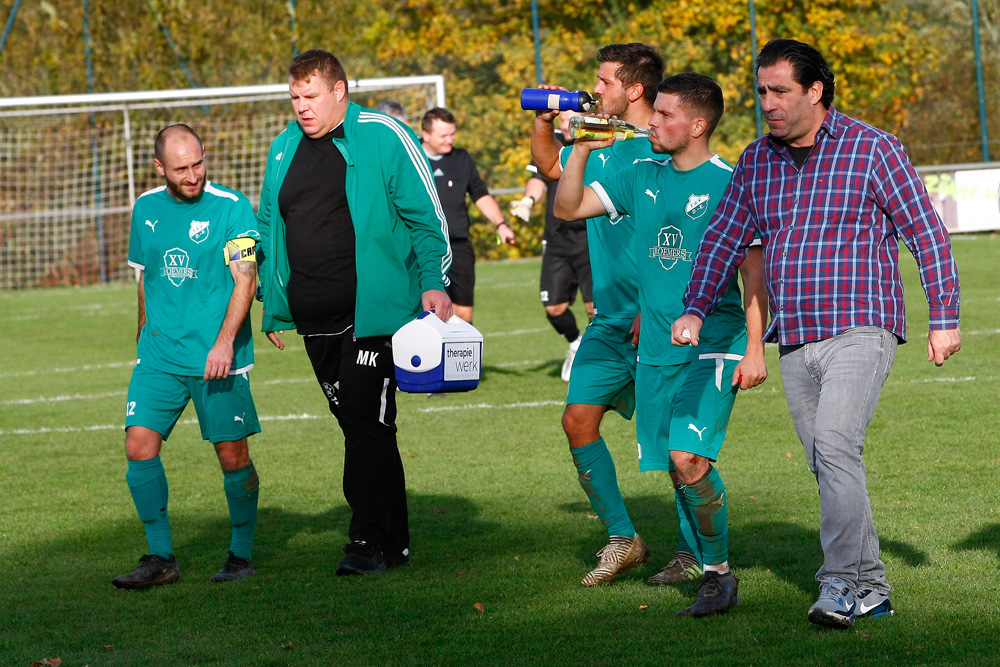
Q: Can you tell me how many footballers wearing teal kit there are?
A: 3